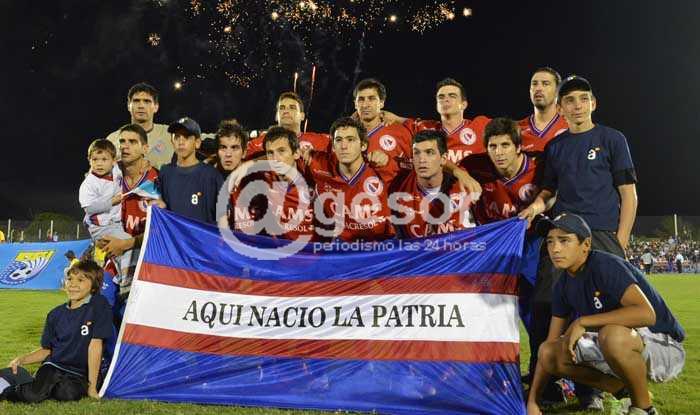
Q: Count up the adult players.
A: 11